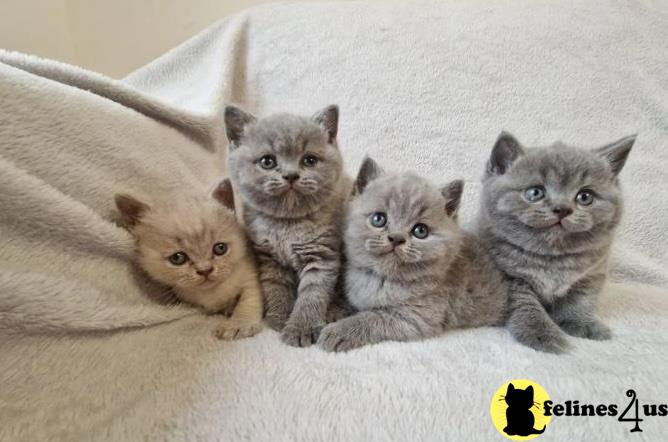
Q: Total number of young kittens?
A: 4